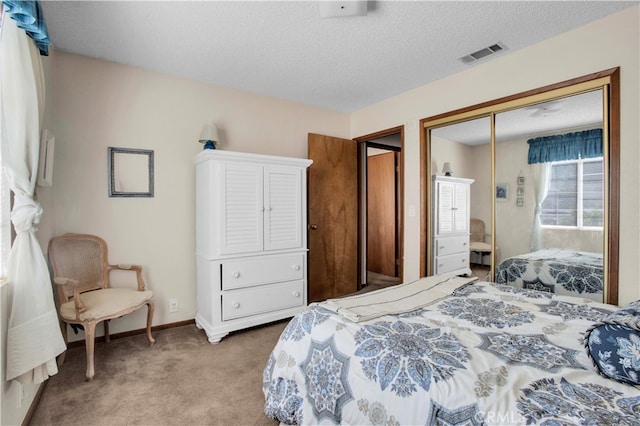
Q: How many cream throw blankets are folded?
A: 1